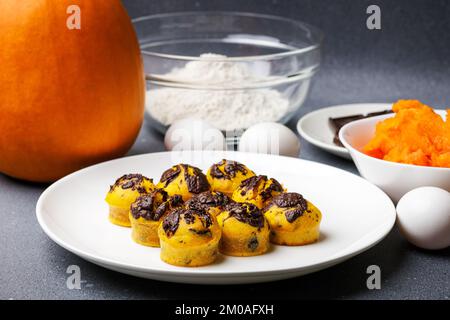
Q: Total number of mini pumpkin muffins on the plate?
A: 9